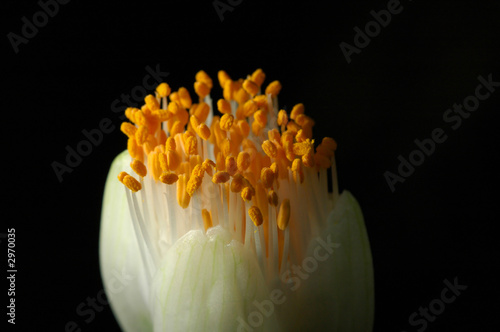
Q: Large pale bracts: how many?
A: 3